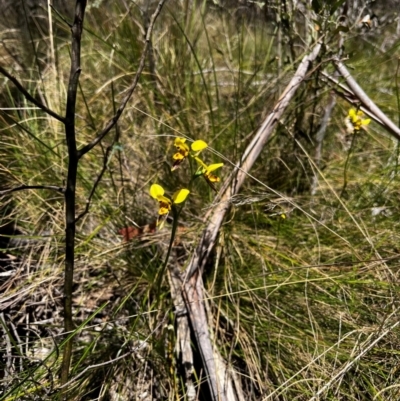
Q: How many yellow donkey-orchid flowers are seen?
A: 4